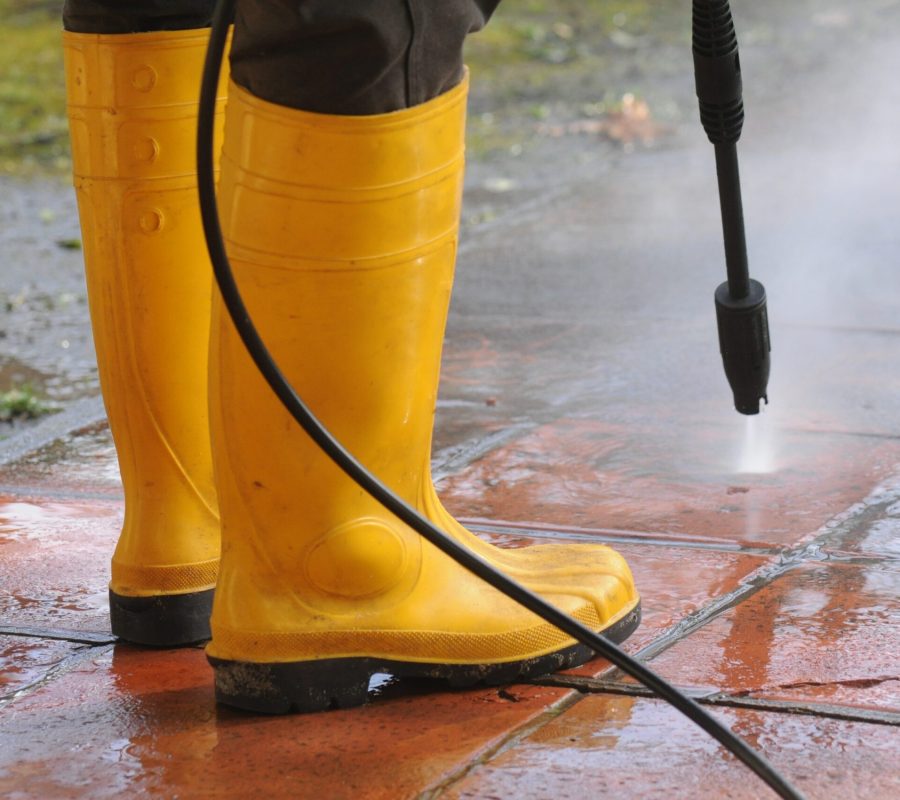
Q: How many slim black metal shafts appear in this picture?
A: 1